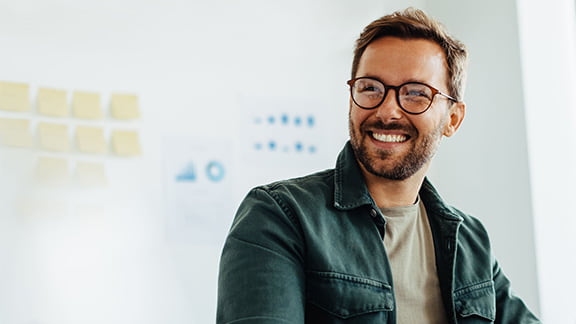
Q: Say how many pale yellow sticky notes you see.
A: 10